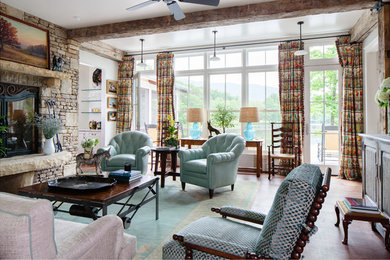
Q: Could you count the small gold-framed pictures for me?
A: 3